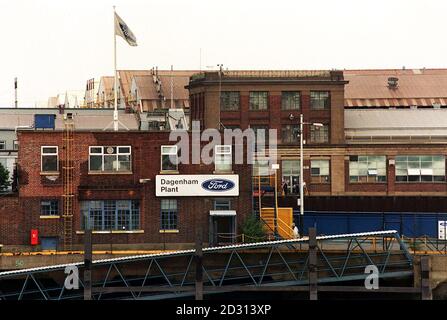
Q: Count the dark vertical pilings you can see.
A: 4